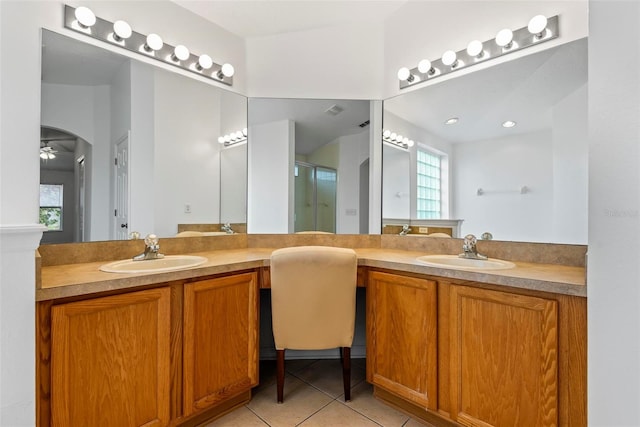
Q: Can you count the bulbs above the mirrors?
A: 12